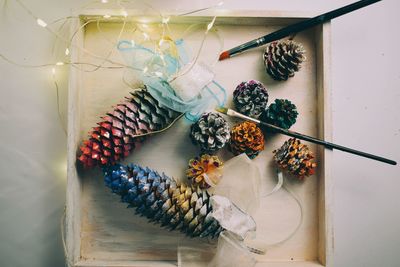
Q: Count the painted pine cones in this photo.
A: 9